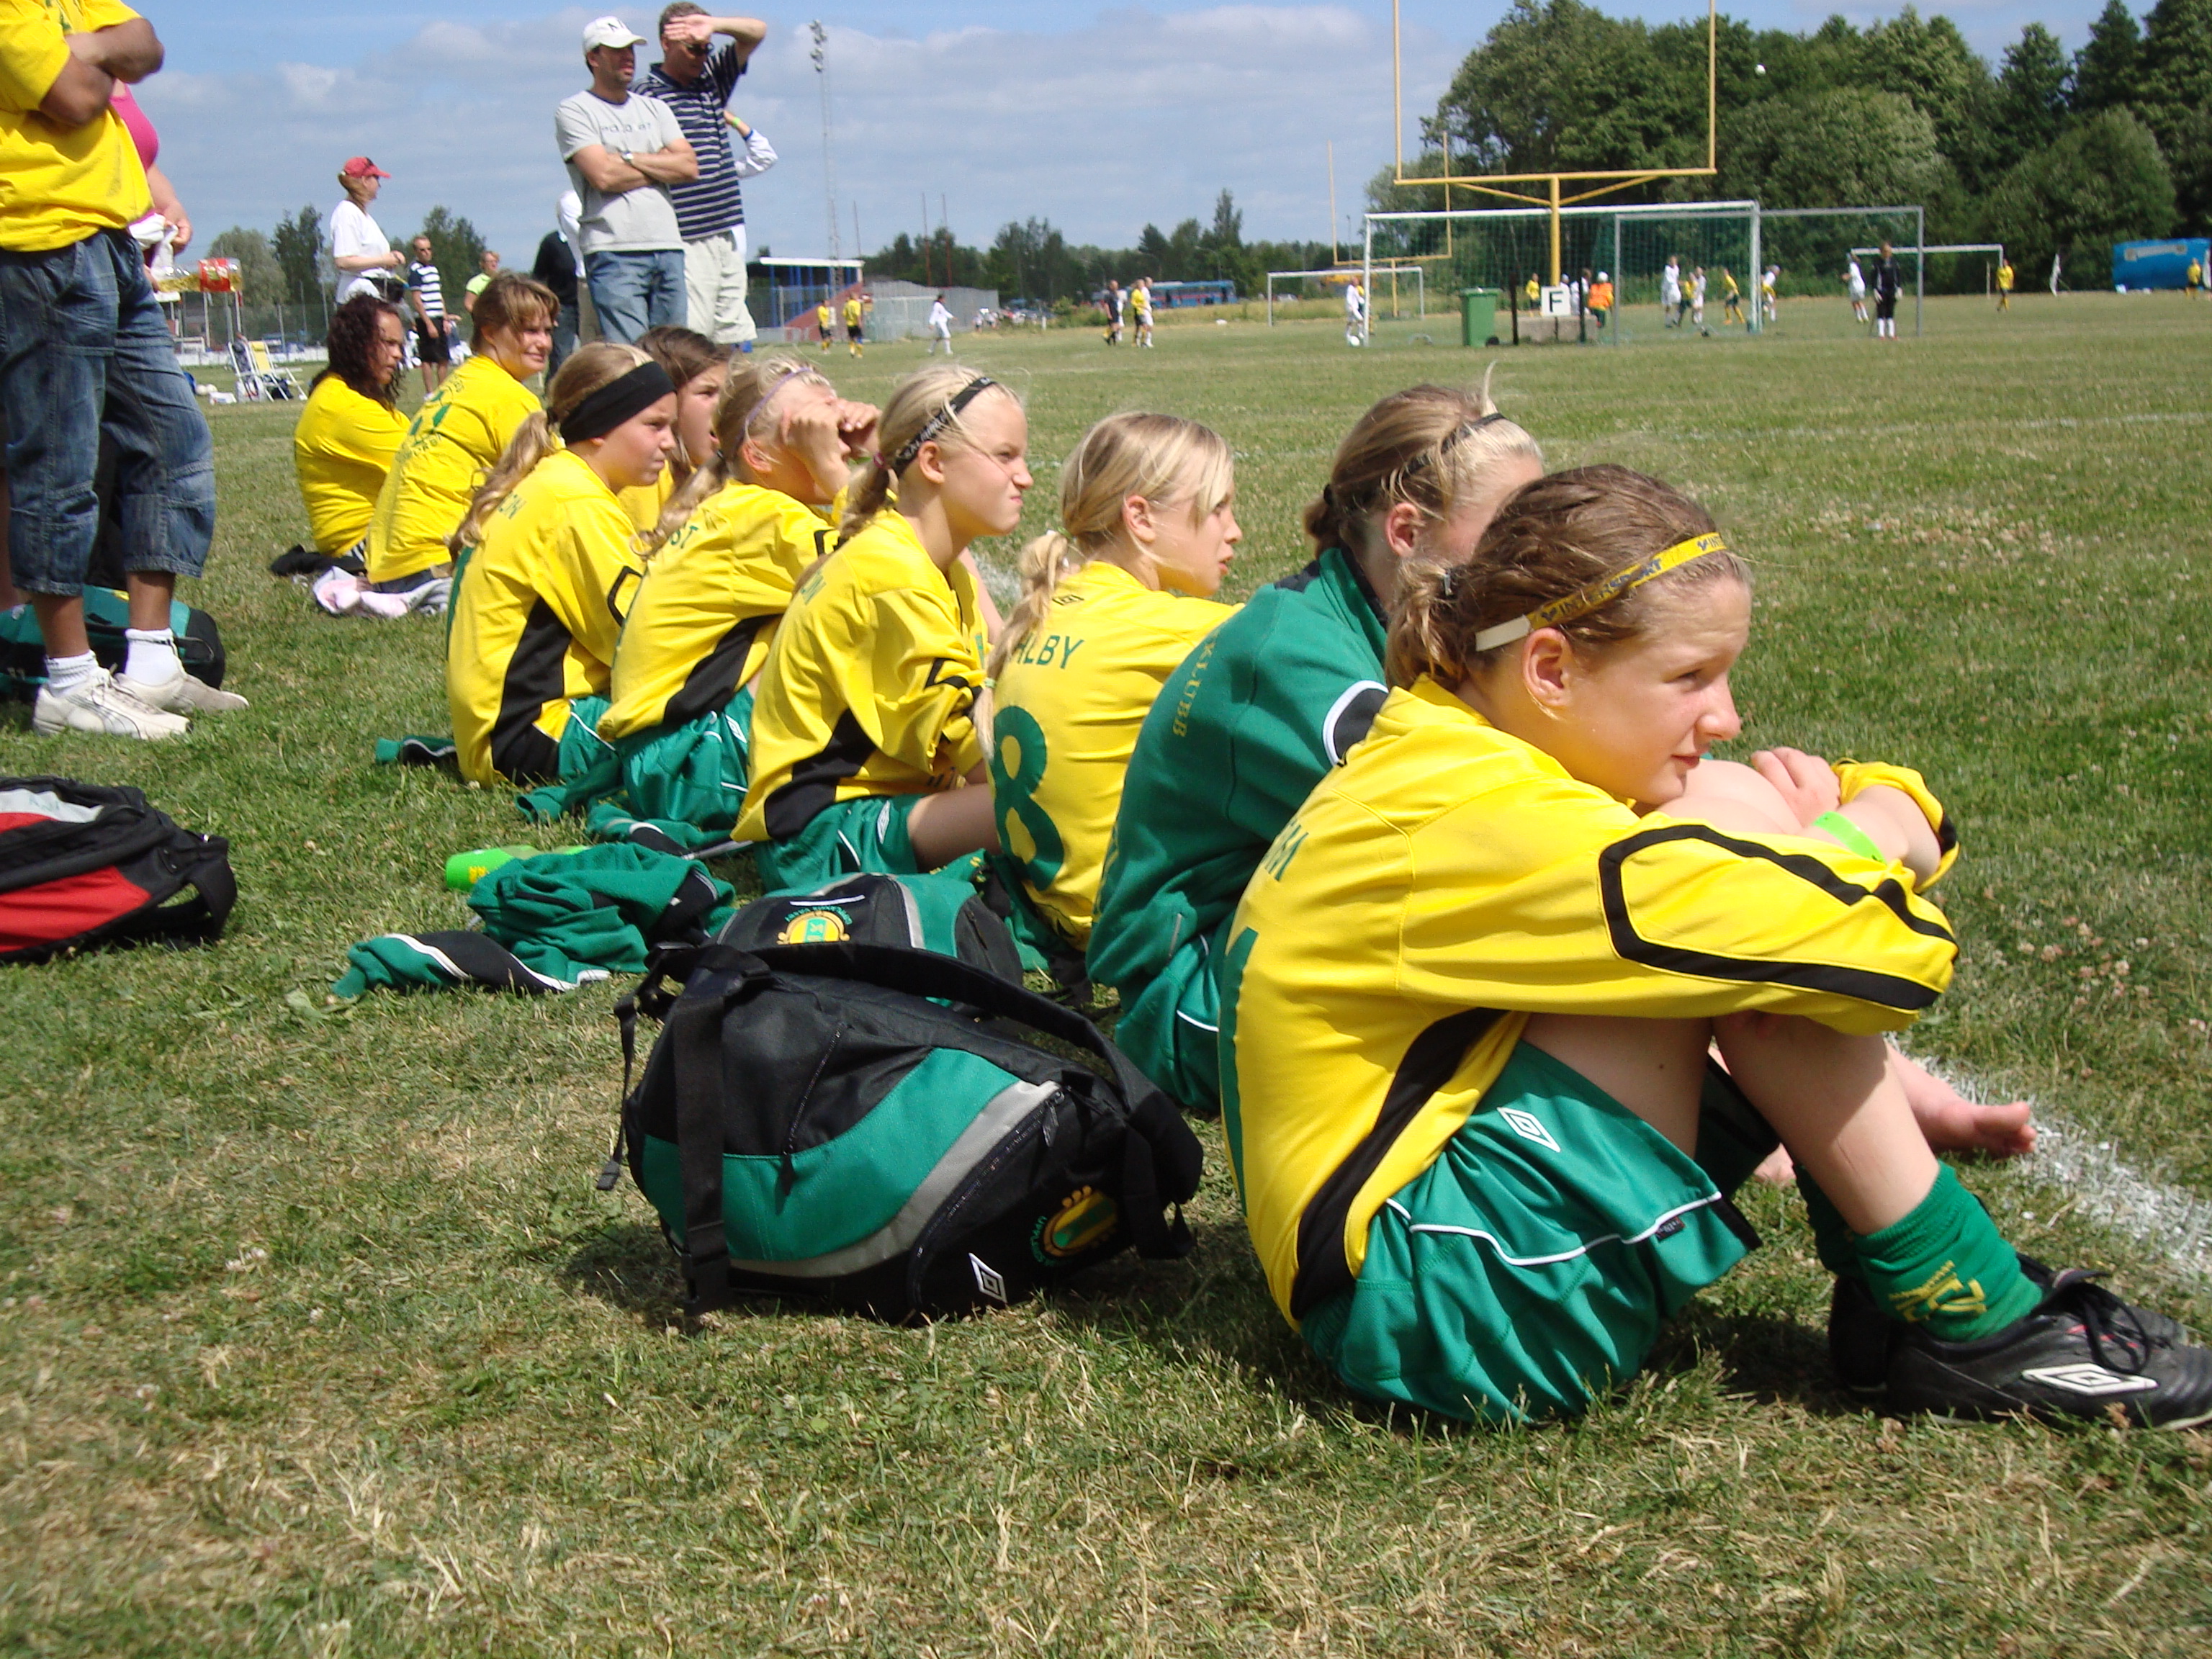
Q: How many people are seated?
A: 9